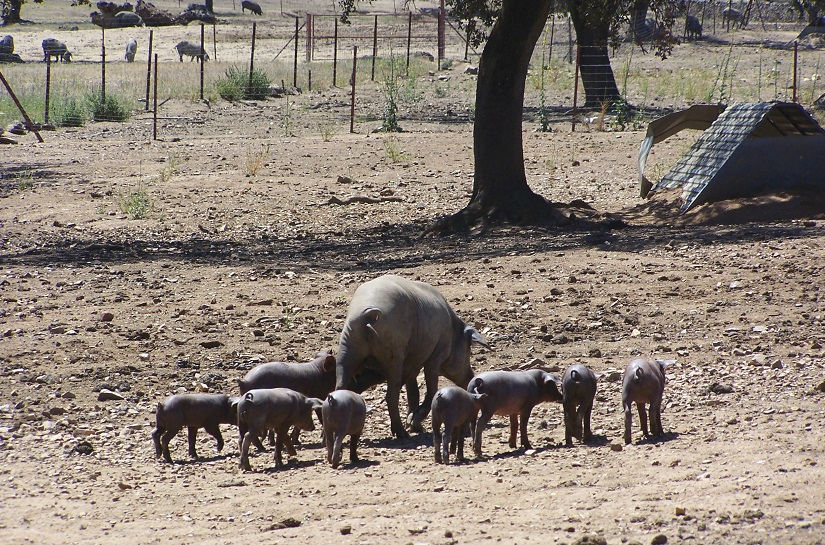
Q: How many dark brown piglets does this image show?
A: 8